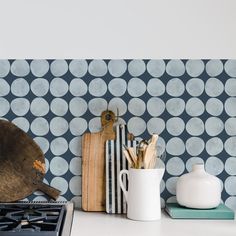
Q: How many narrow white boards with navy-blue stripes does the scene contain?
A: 1